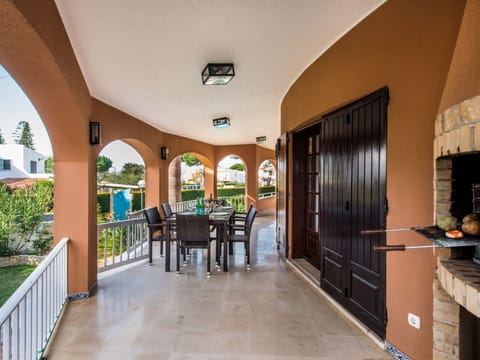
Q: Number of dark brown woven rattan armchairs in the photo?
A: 6